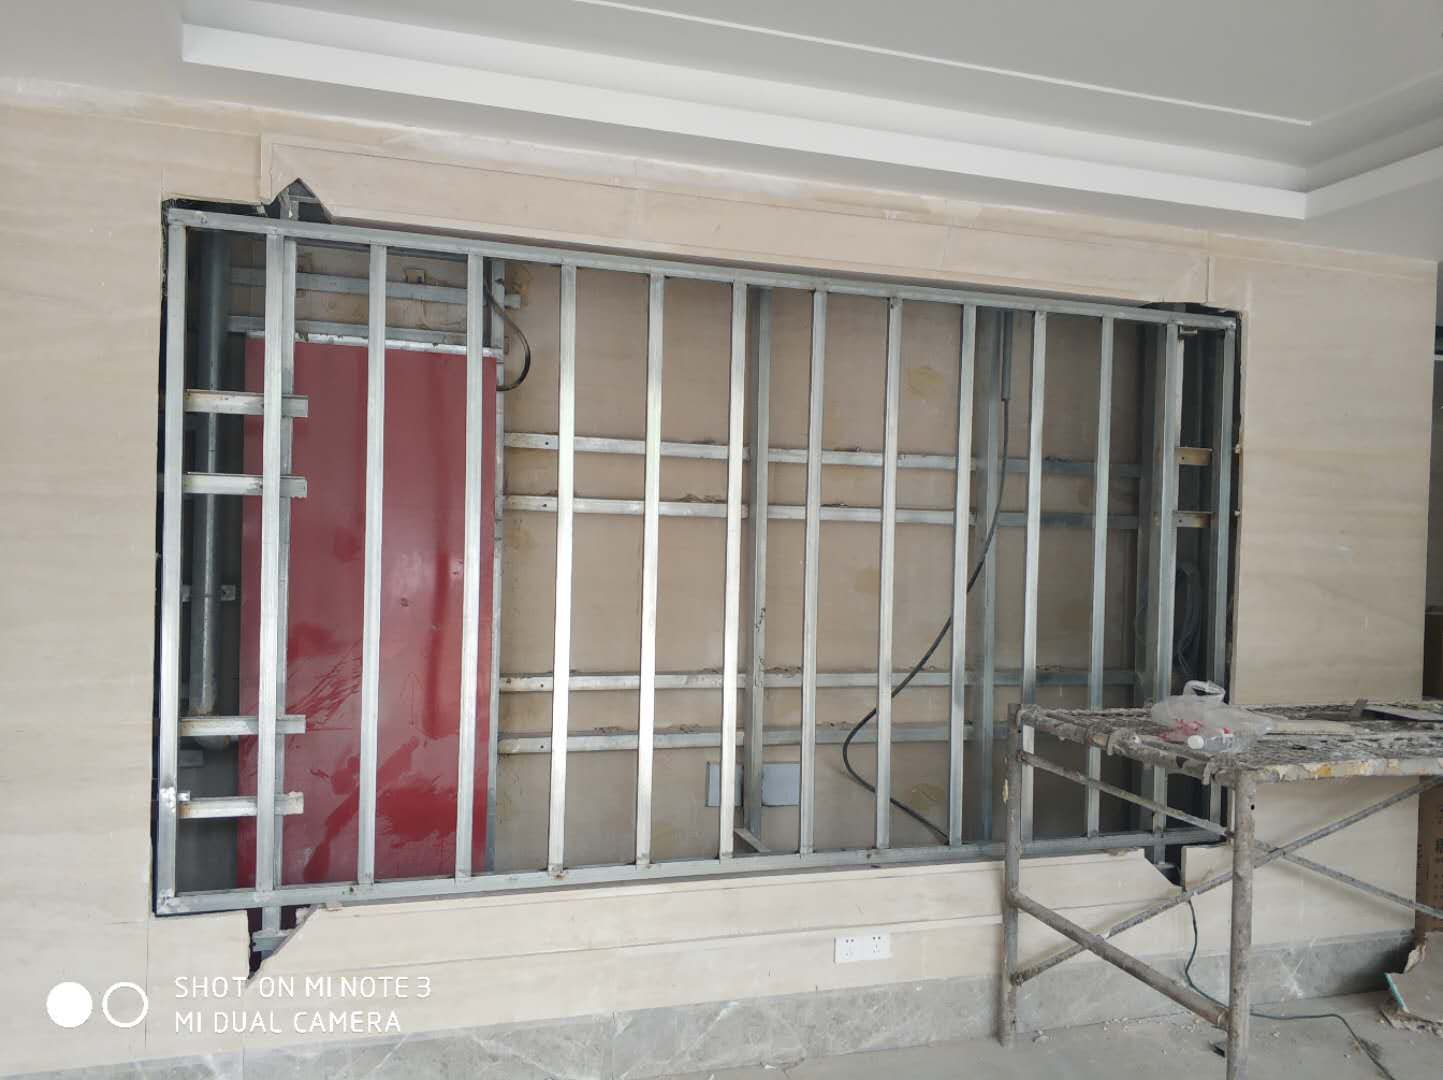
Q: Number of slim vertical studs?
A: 14